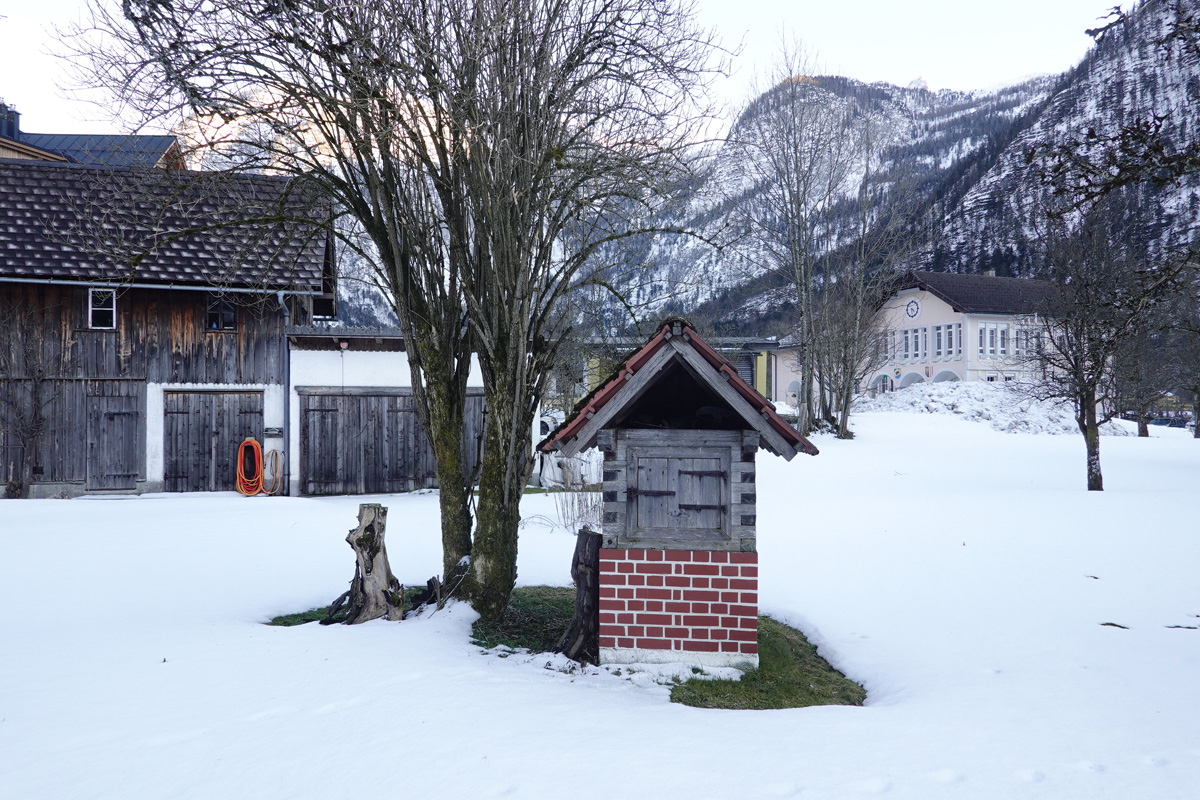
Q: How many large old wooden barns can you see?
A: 1